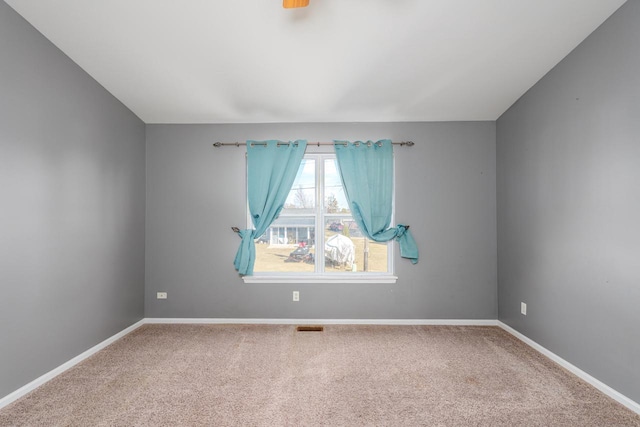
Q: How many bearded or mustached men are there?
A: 0